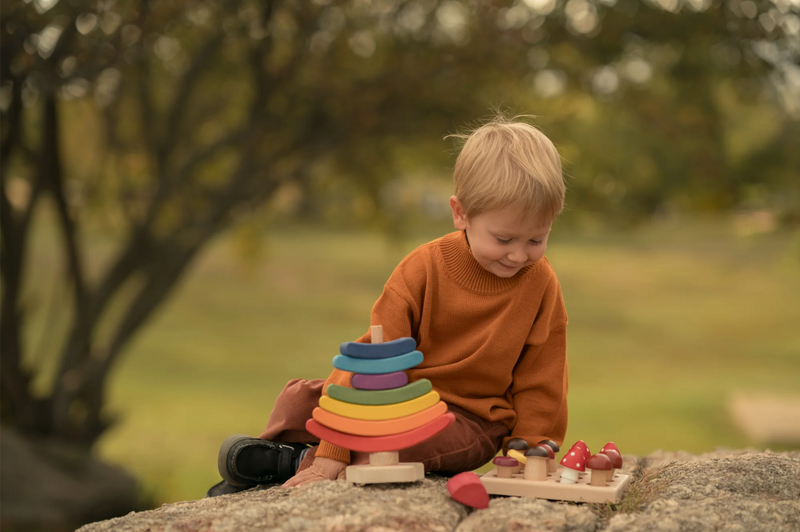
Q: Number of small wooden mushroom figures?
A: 11